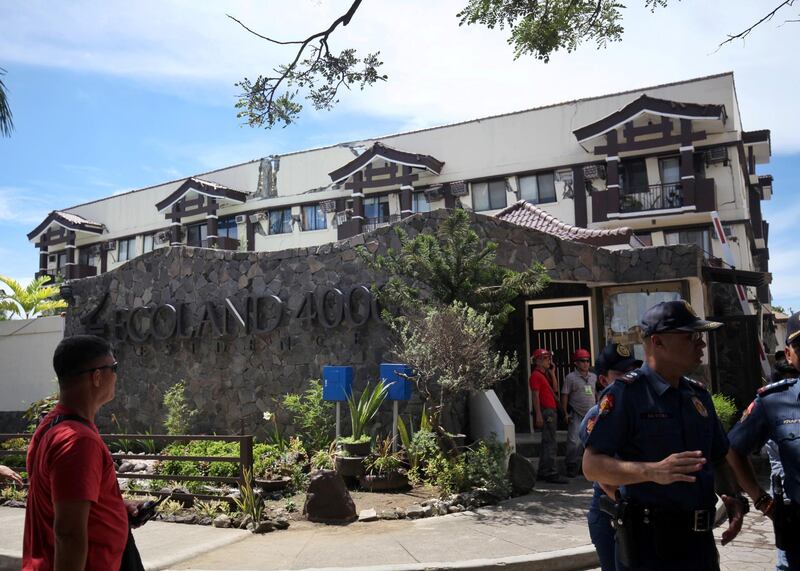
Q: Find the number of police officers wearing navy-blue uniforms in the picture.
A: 3